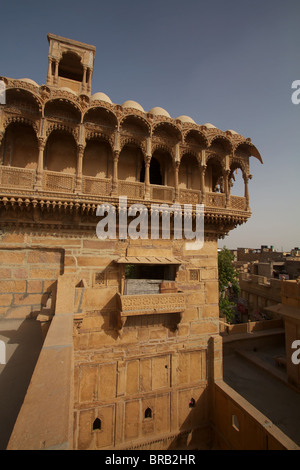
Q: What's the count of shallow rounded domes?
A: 8